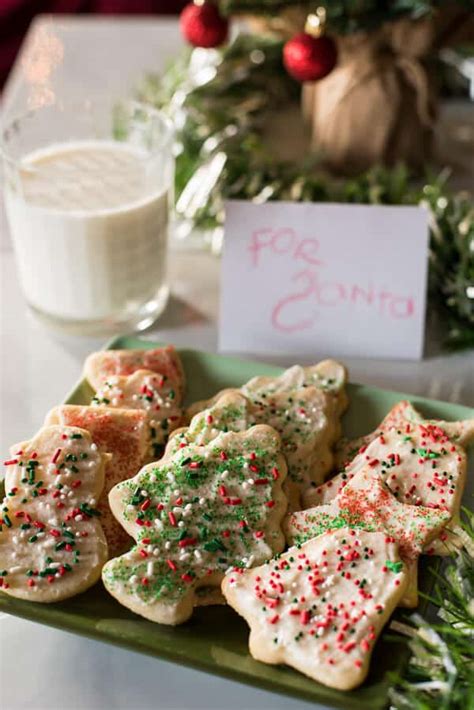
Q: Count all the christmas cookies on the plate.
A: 12